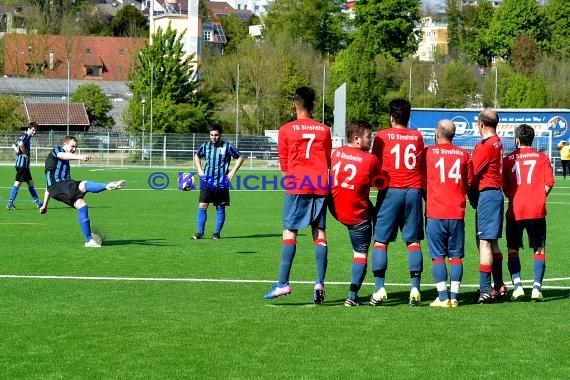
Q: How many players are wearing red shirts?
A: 6